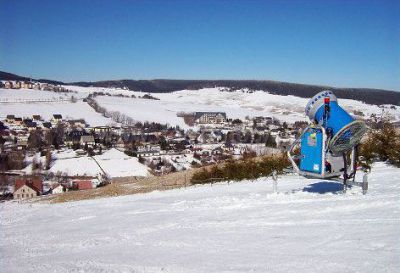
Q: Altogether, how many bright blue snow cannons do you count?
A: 1